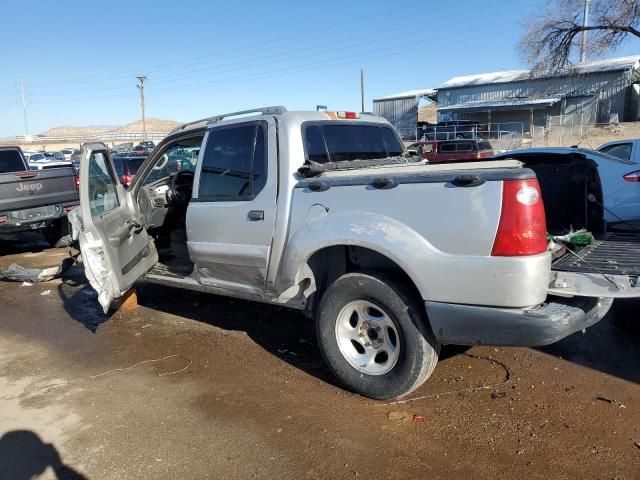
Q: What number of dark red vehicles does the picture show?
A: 1